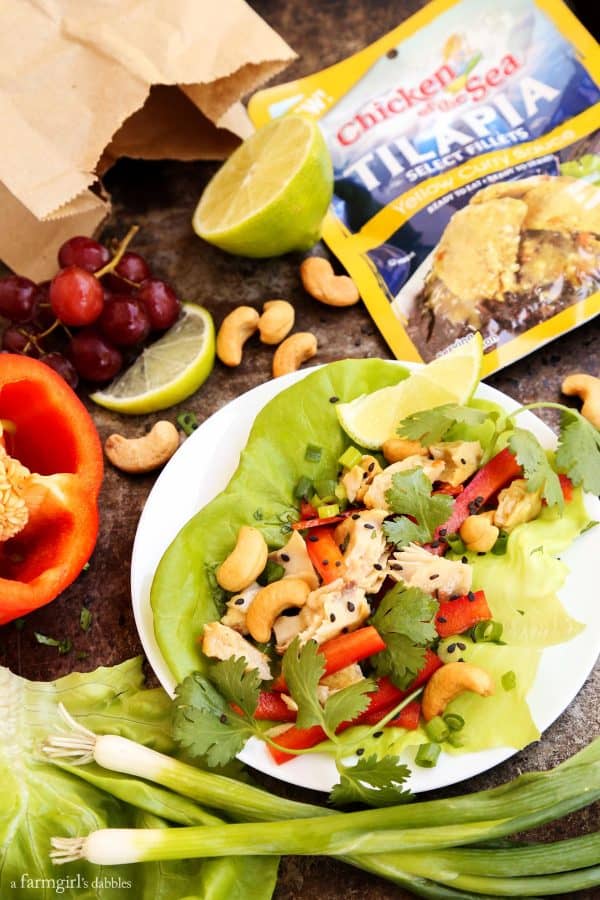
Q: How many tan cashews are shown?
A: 11